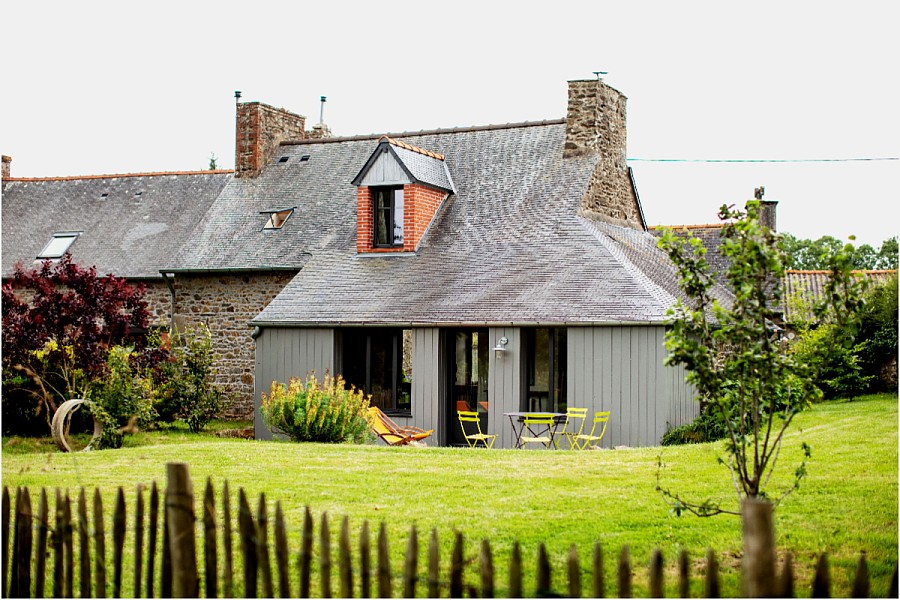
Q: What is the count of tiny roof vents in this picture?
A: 4